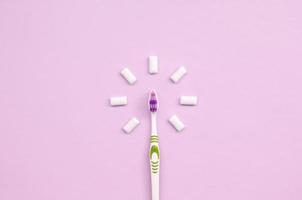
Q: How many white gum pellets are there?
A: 7